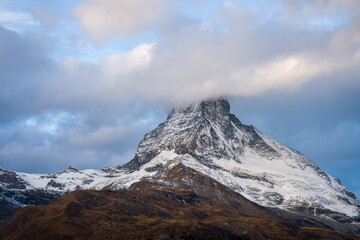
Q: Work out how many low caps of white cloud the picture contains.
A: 1